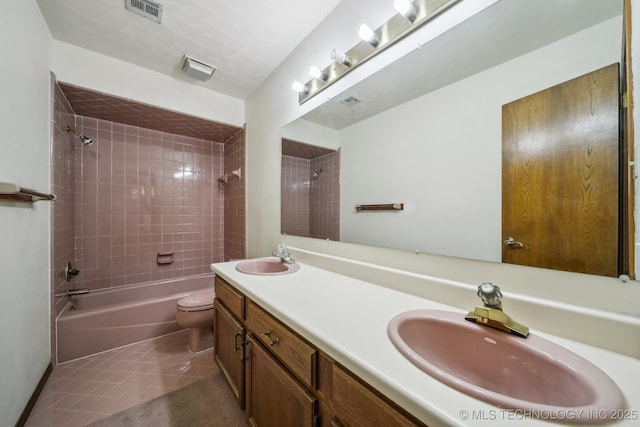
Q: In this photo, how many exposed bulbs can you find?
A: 5